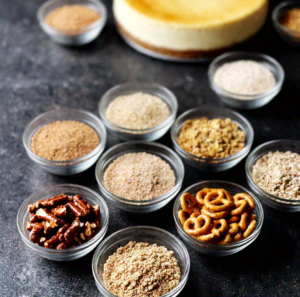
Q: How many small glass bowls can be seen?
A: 11